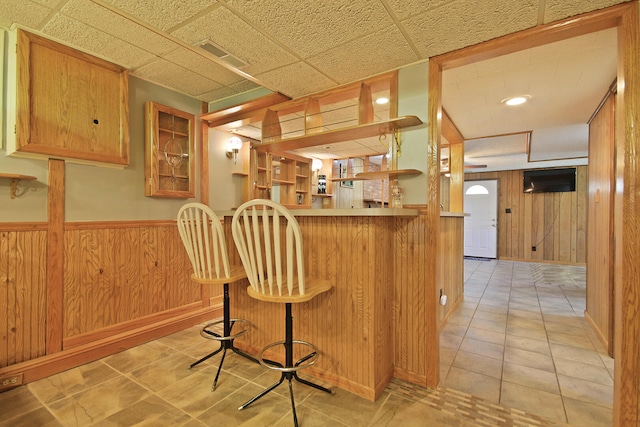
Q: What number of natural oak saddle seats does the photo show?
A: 2